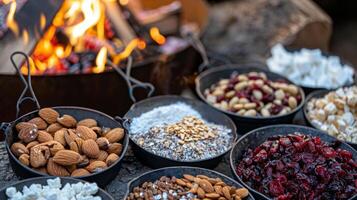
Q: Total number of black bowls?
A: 8